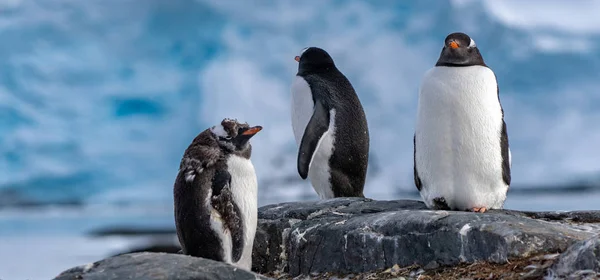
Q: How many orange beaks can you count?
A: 3